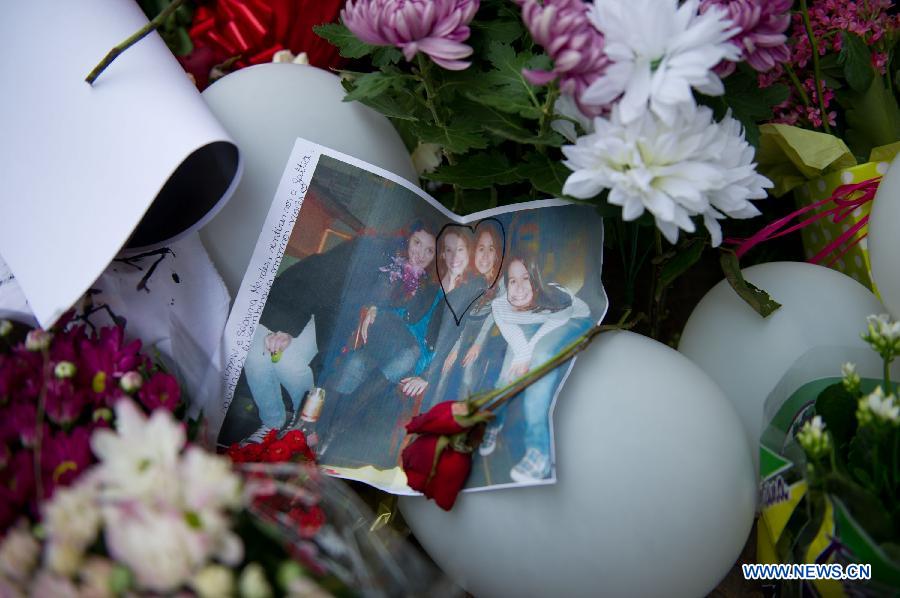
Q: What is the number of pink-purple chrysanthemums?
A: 3